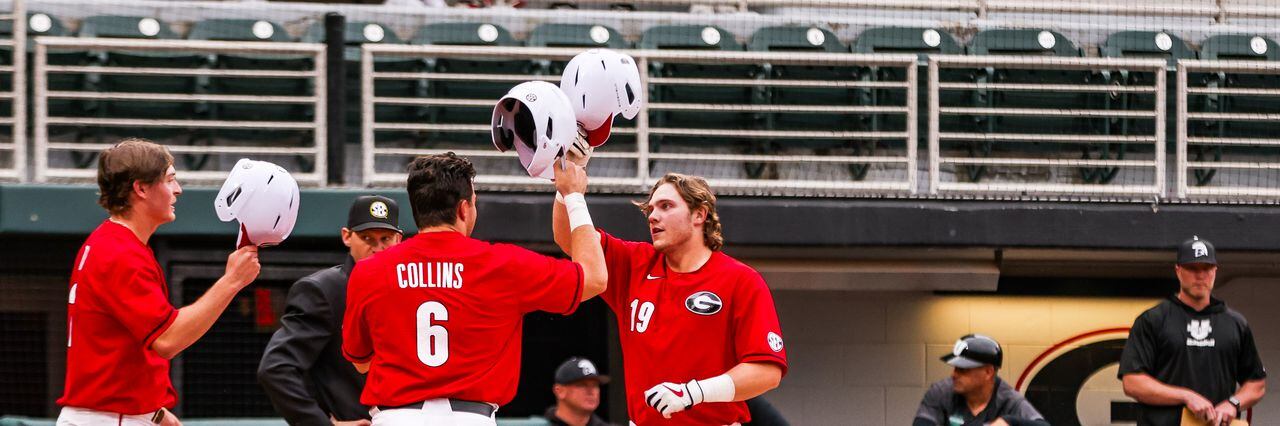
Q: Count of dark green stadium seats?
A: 12